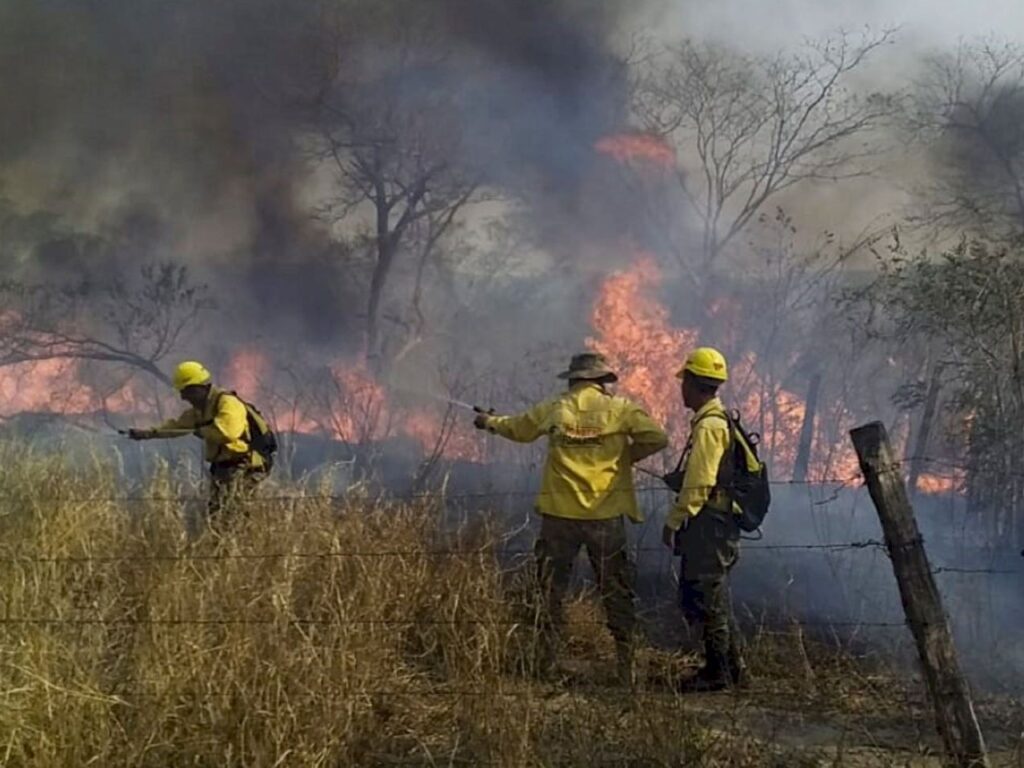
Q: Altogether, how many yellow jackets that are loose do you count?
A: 1